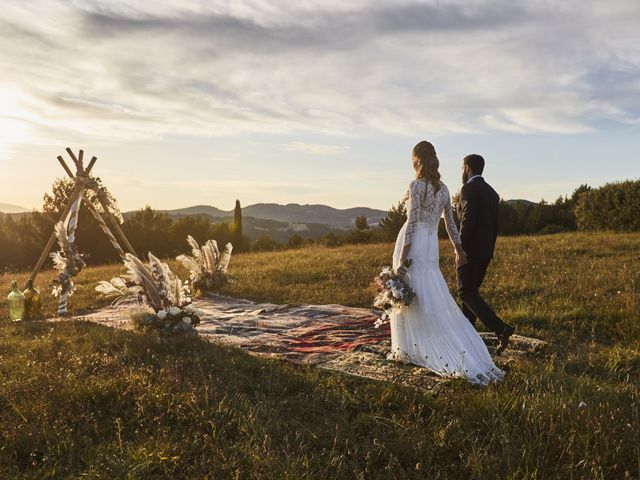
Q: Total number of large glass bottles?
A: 2